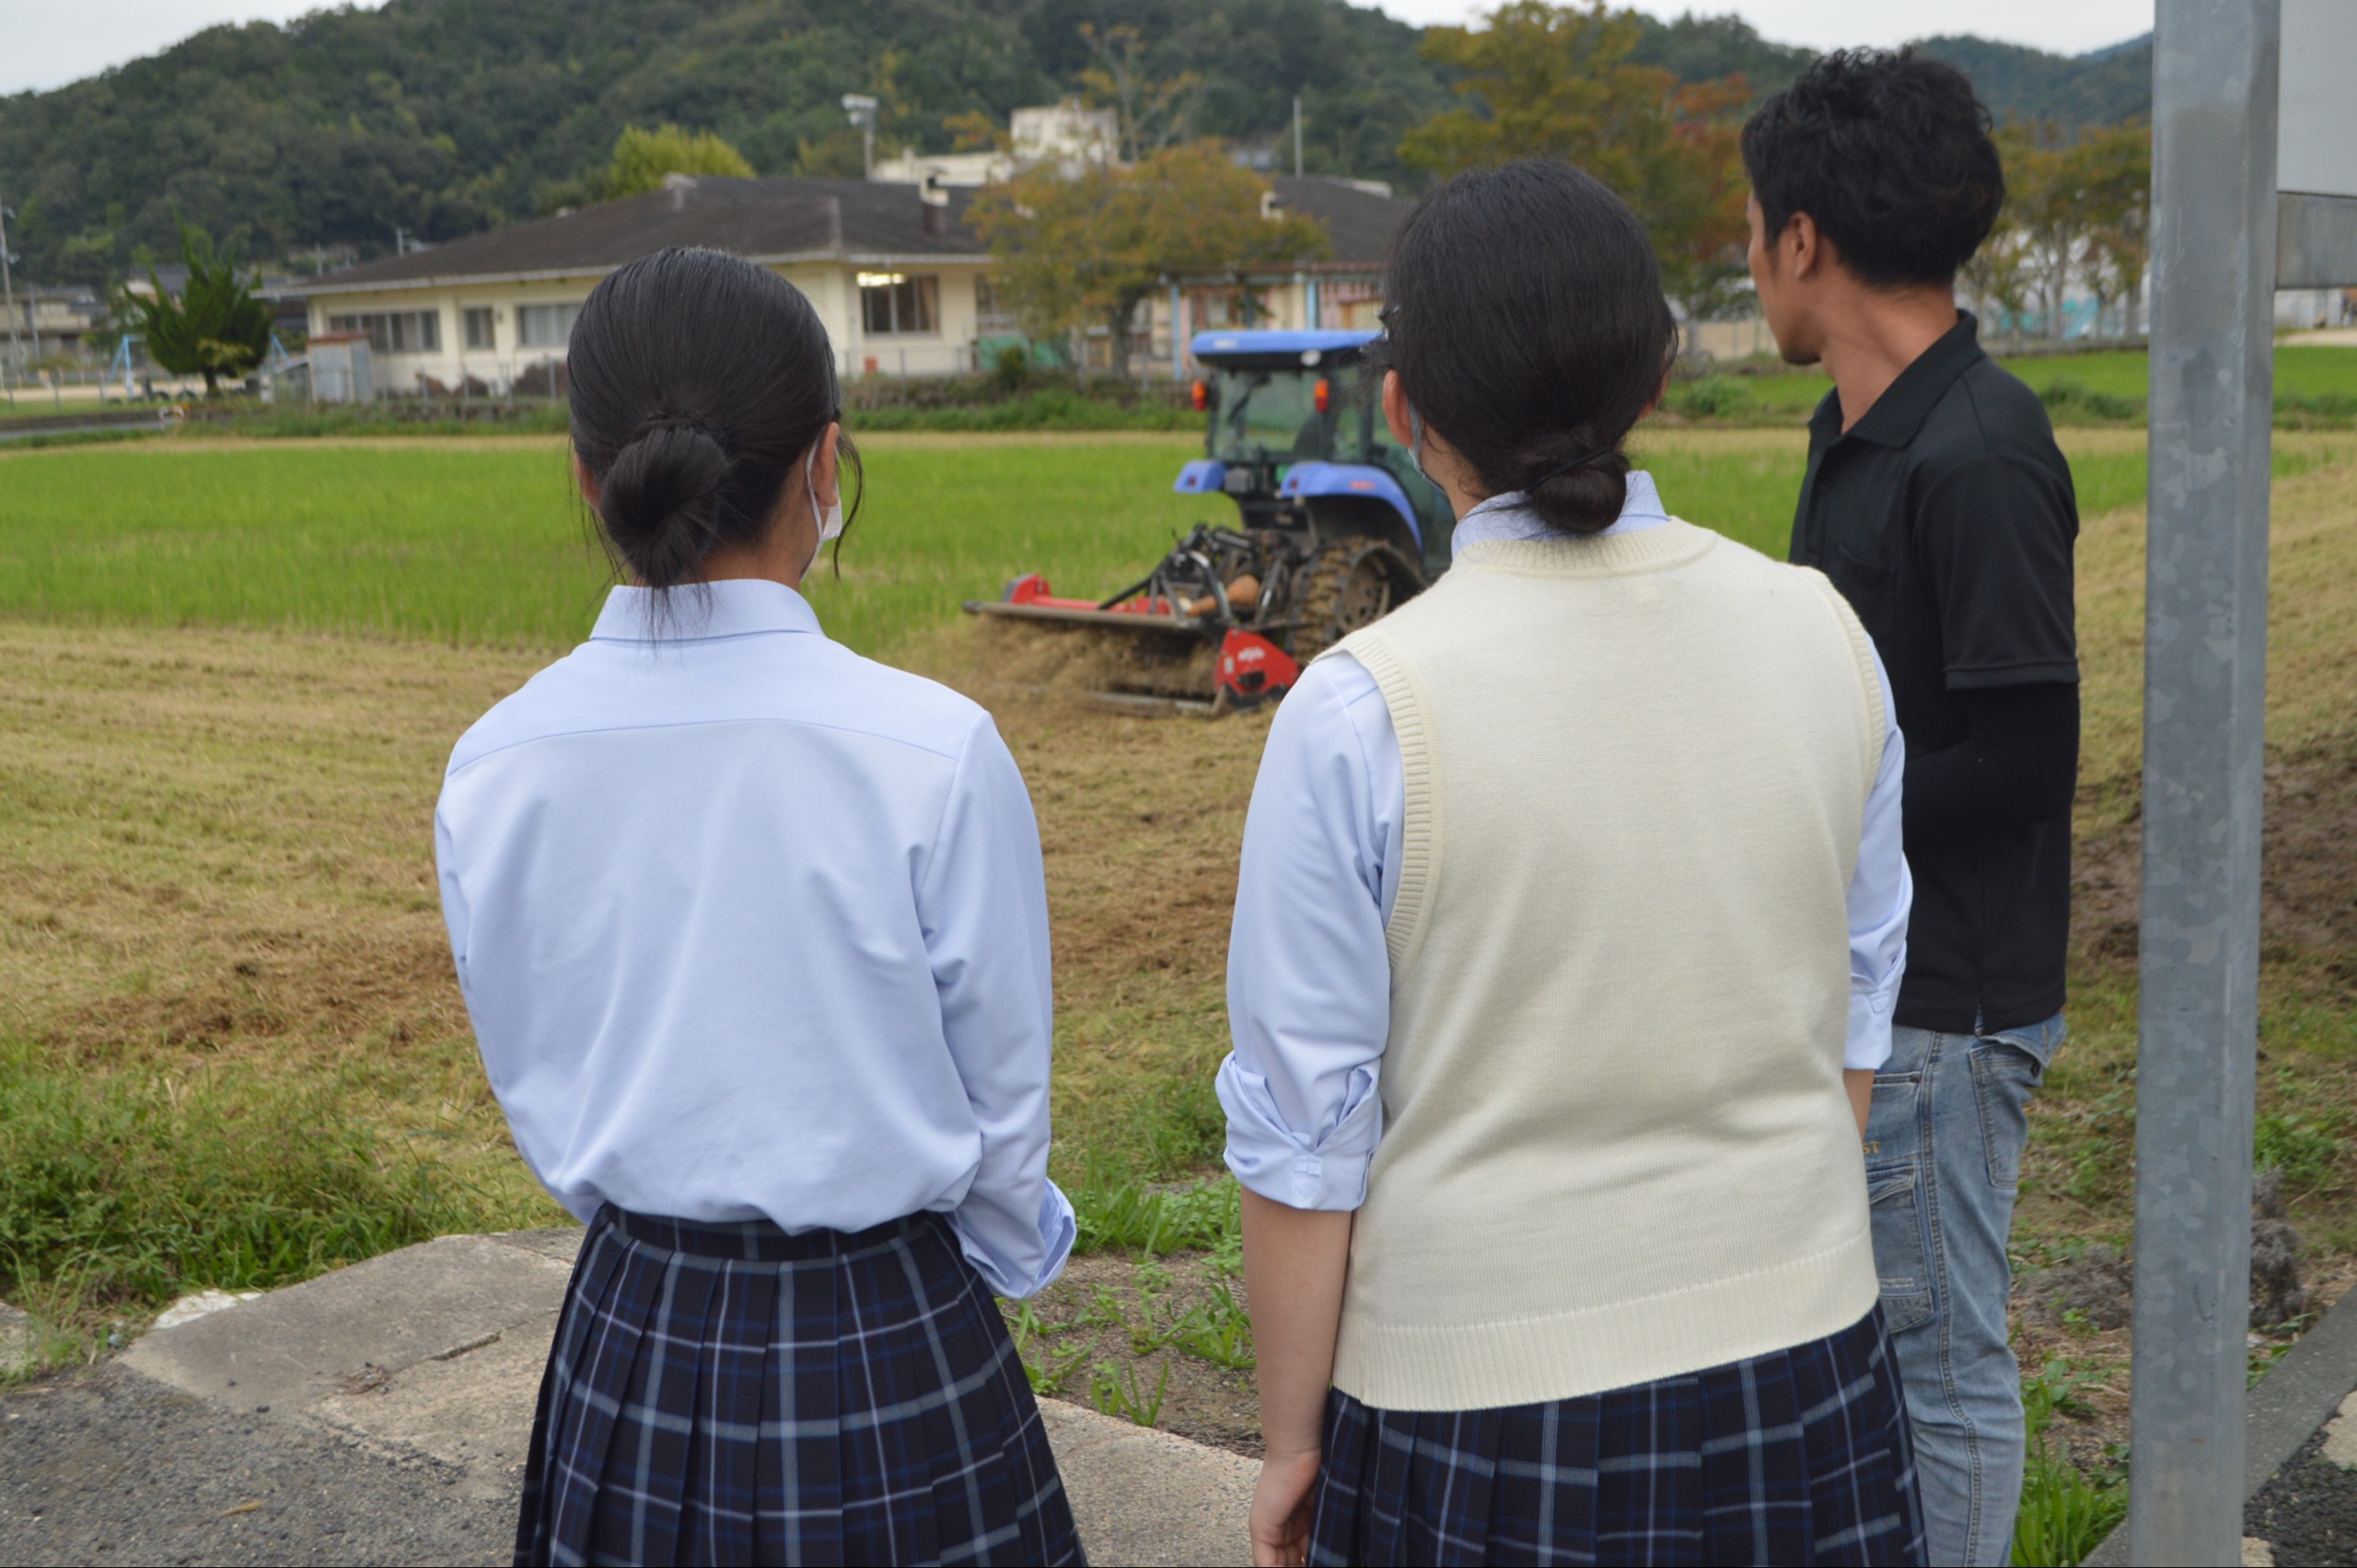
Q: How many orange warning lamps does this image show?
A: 2